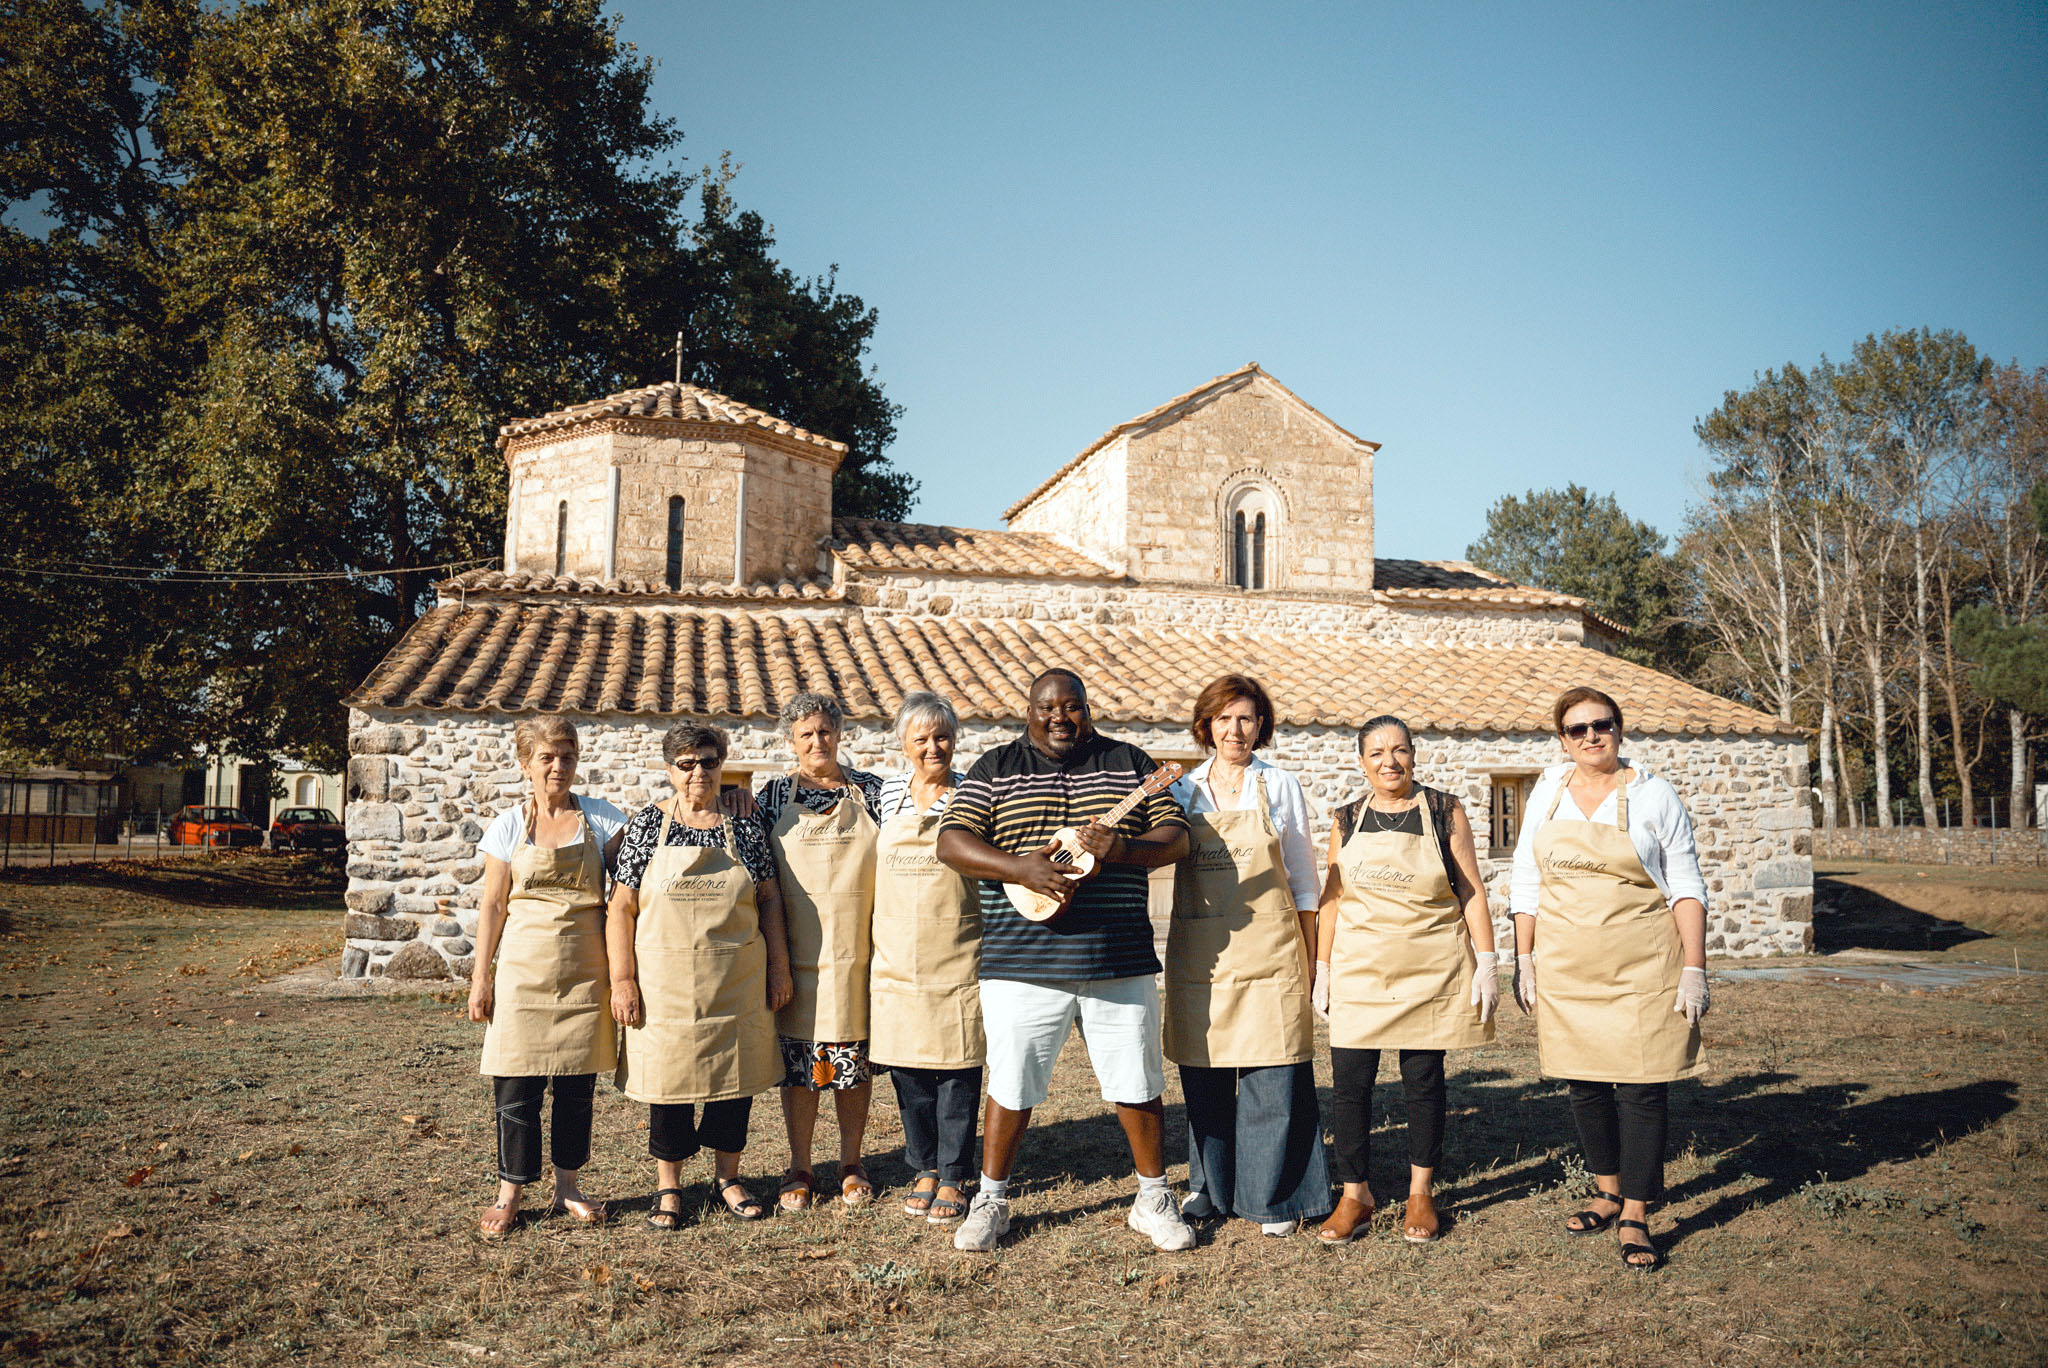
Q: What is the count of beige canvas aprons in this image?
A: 7